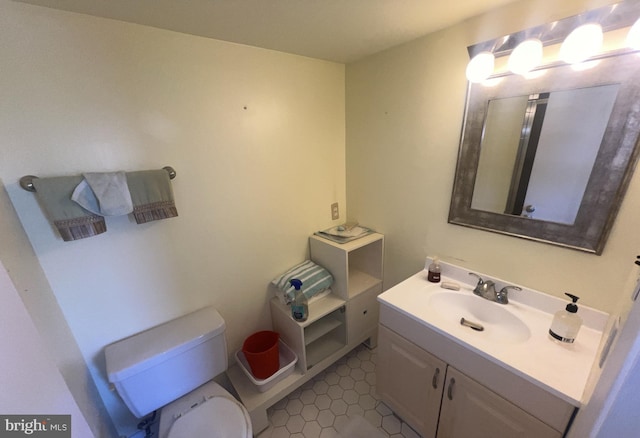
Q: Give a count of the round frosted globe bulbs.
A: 4